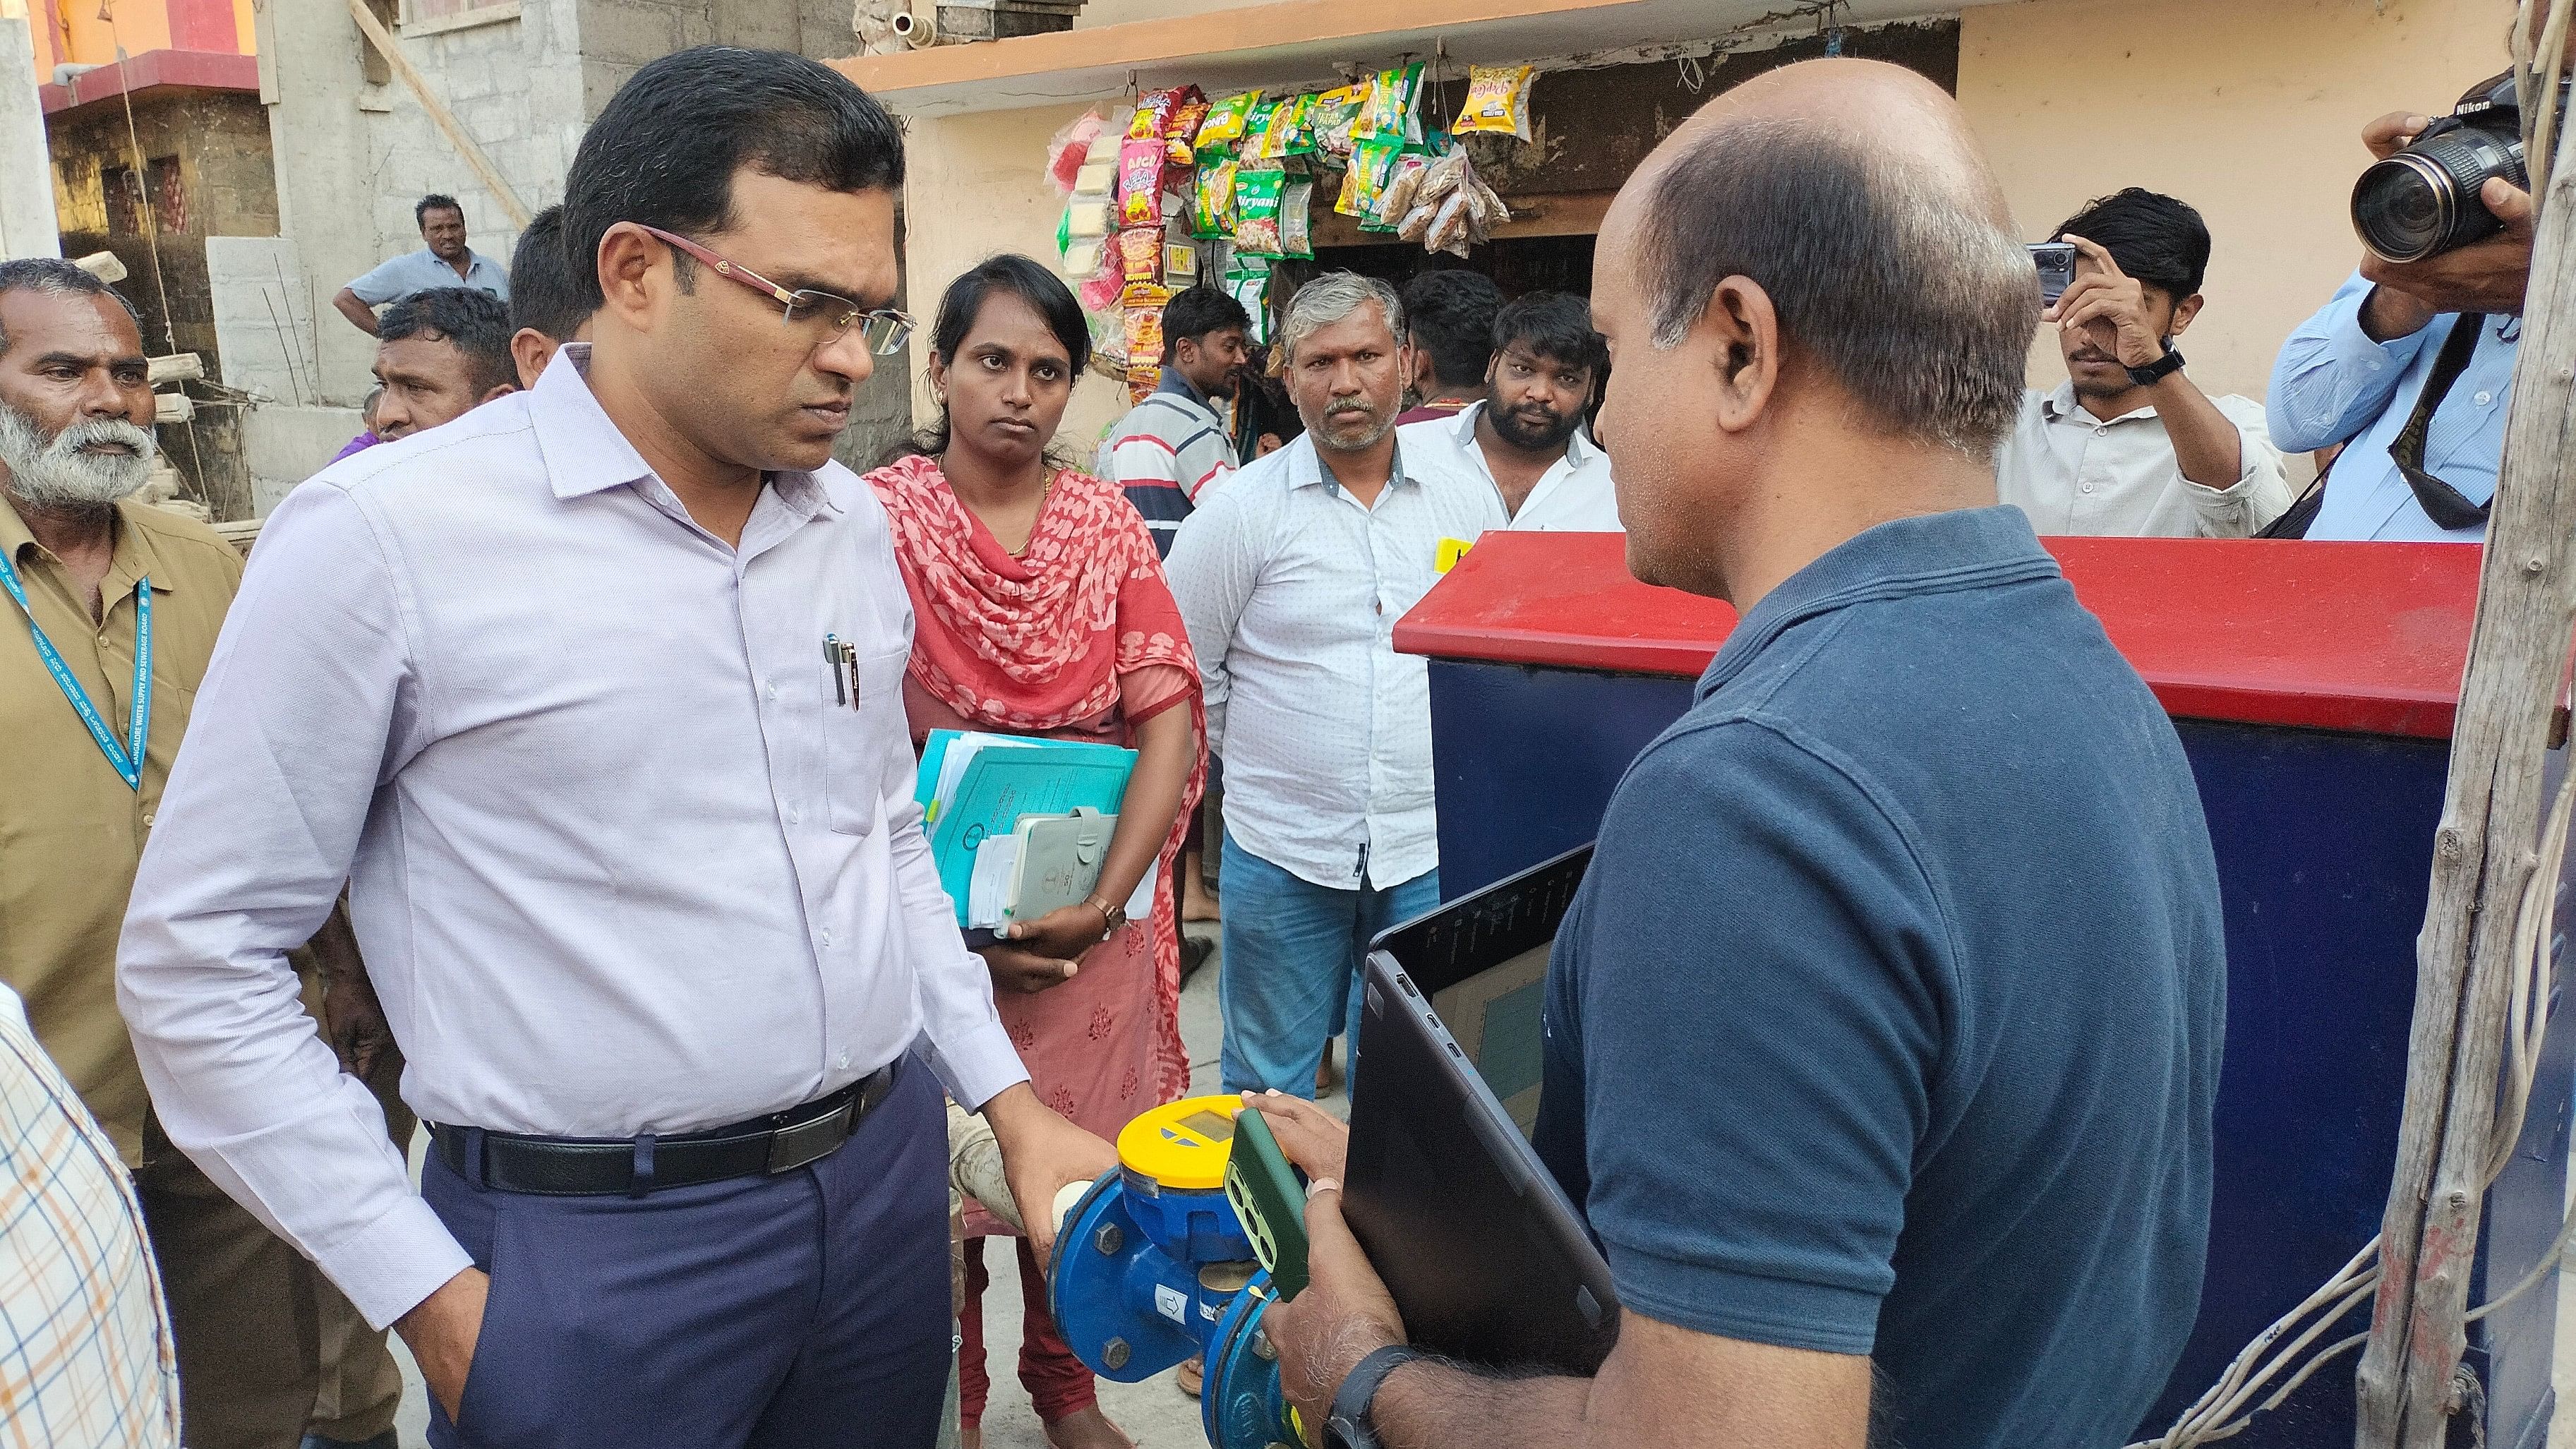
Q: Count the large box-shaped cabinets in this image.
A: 1